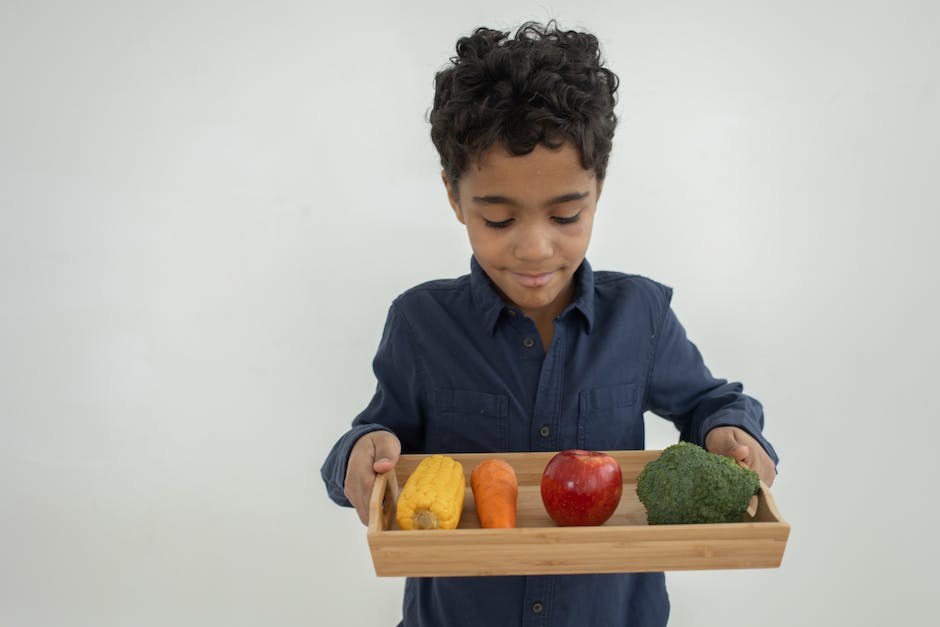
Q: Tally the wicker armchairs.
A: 0